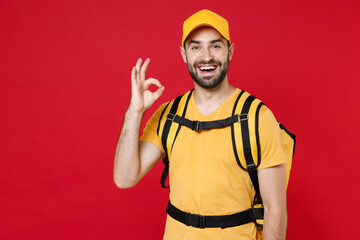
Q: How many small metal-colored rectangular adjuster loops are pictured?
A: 2